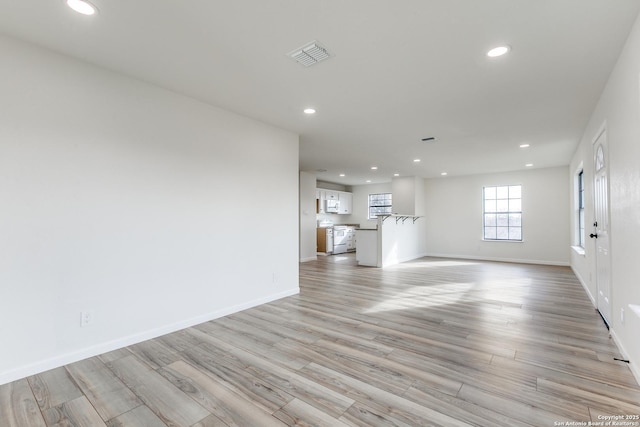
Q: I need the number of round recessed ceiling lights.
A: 11